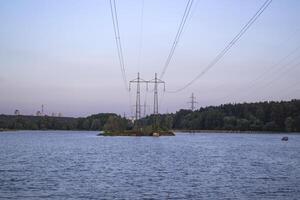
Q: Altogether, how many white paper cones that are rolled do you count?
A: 0